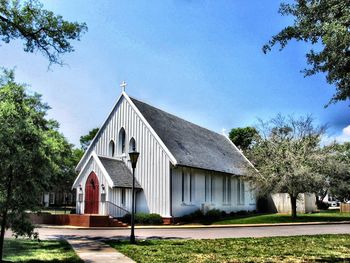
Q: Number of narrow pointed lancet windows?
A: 3